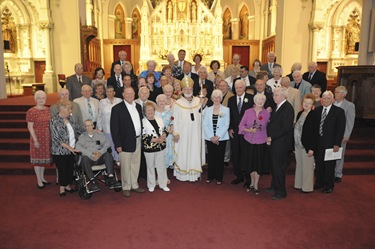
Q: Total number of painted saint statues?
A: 4